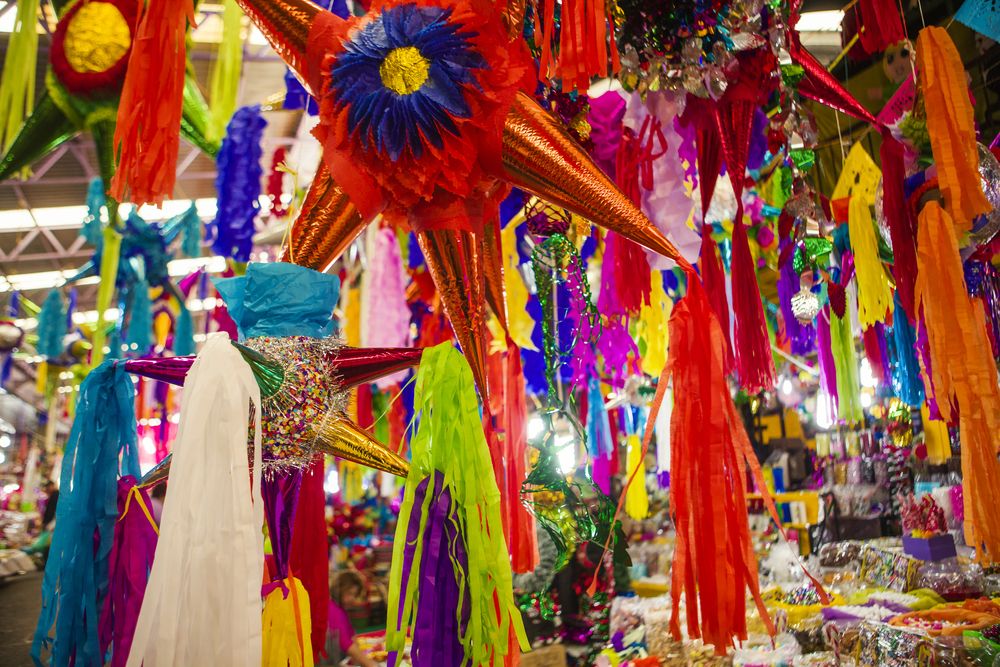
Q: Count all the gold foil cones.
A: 1